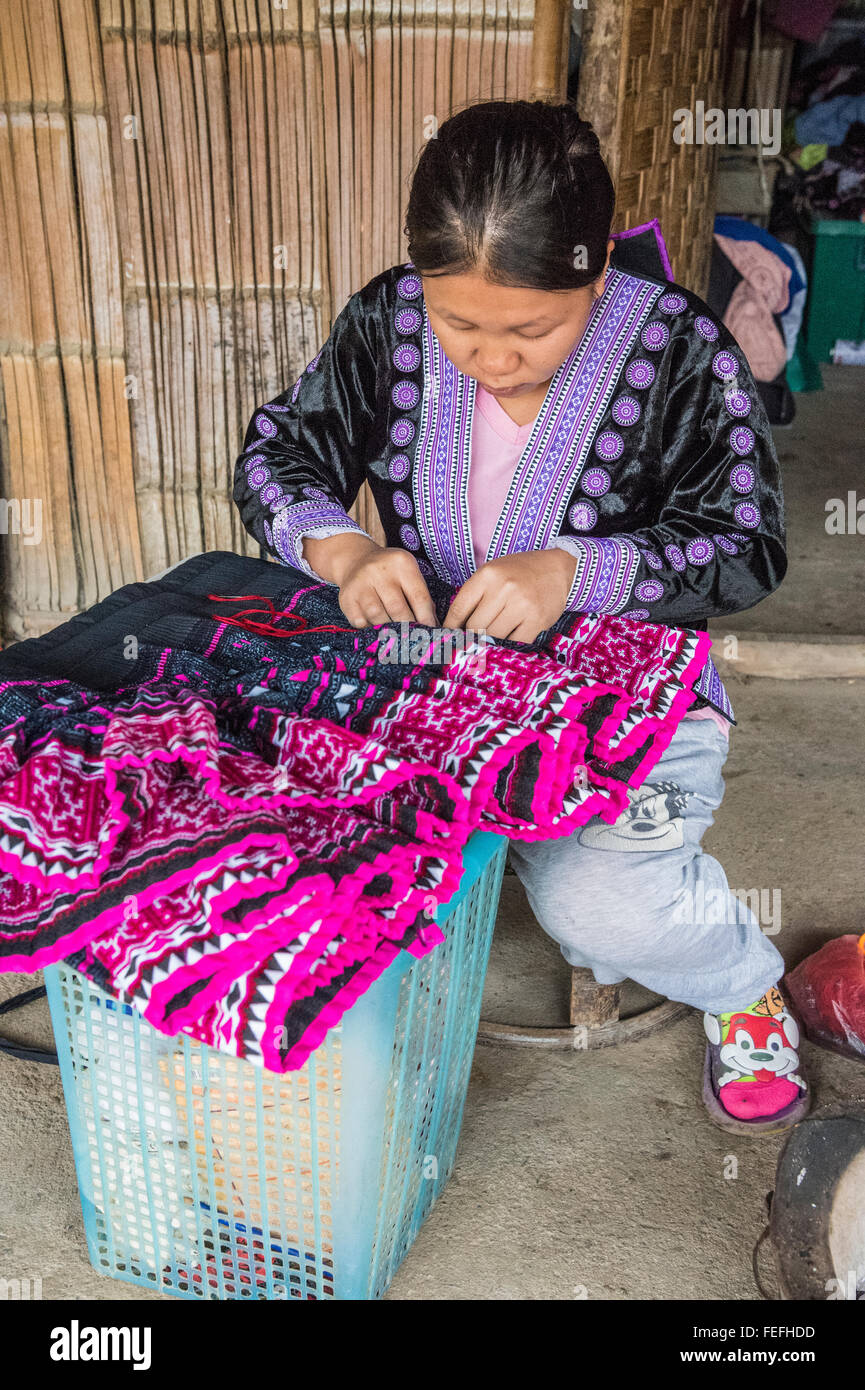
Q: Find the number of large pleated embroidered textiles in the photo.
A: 1